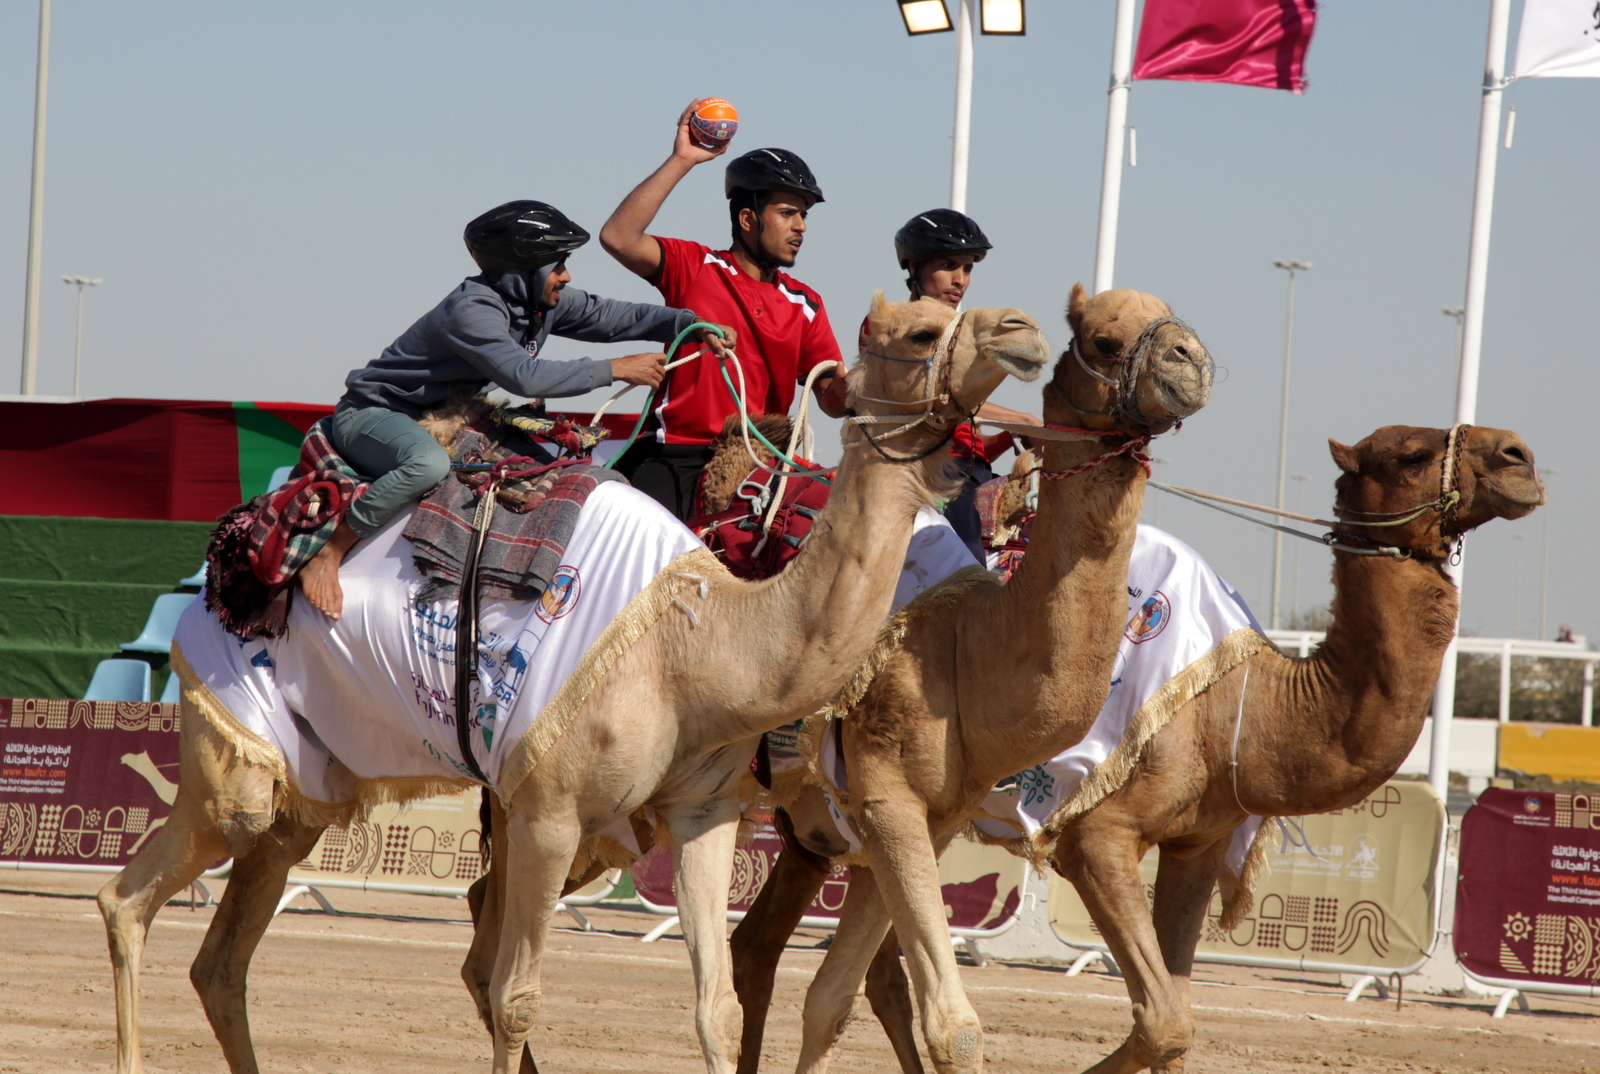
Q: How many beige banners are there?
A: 2